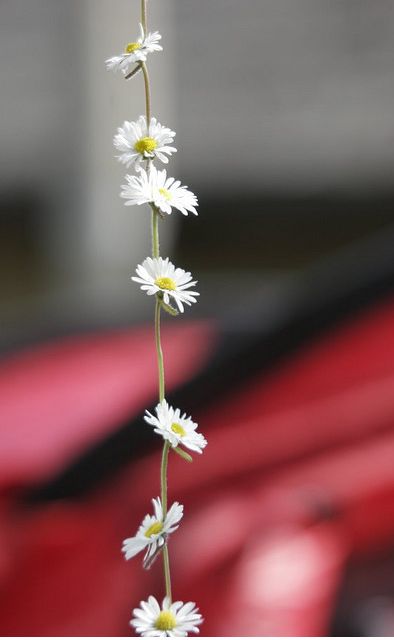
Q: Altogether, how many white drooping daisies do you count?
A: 7